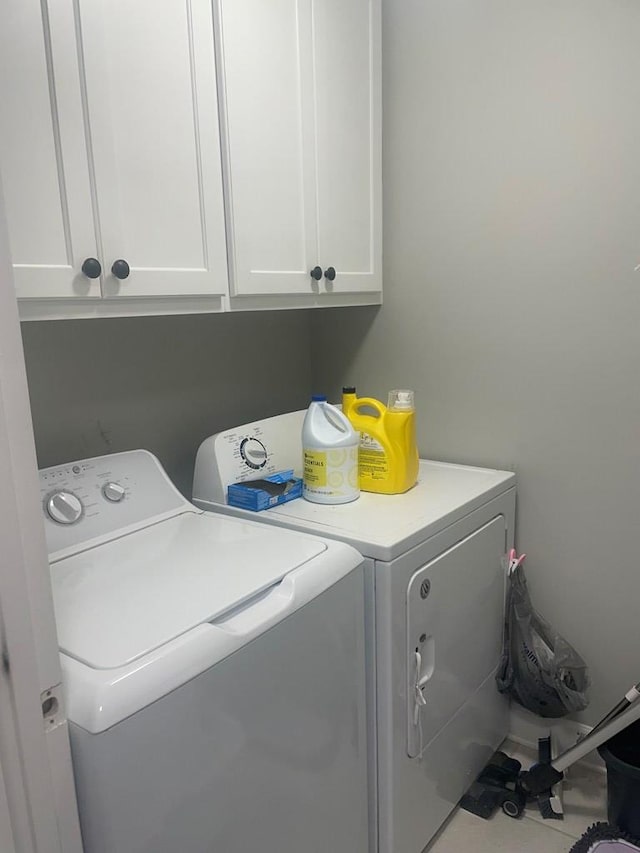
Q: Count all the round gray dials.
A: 3